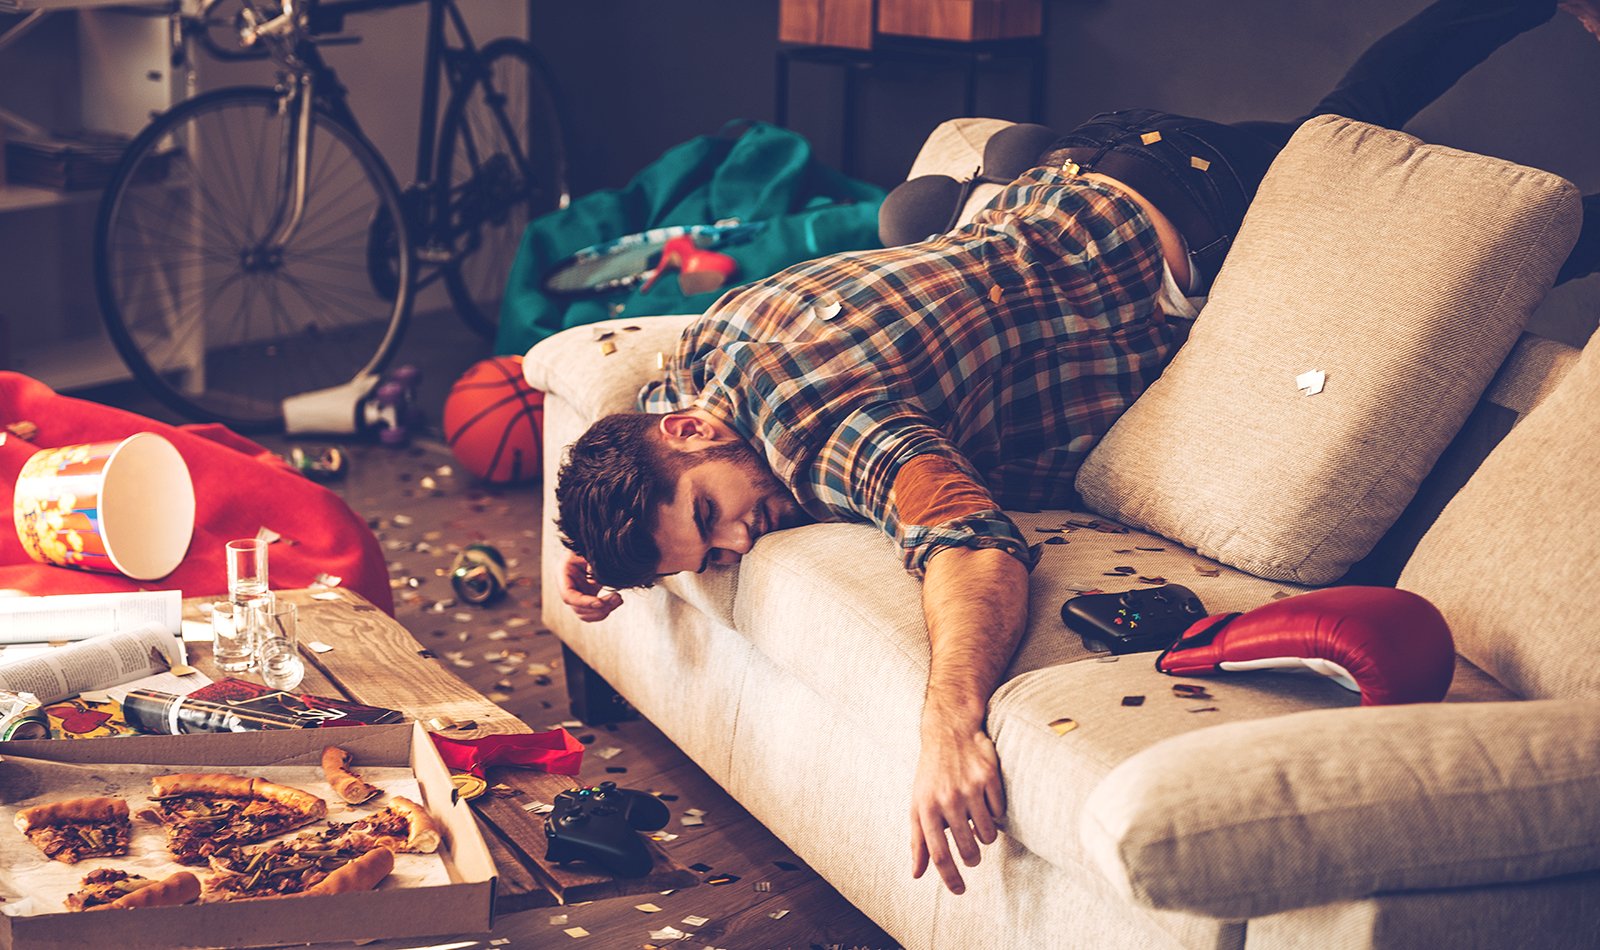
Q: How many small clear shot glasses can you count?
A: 5